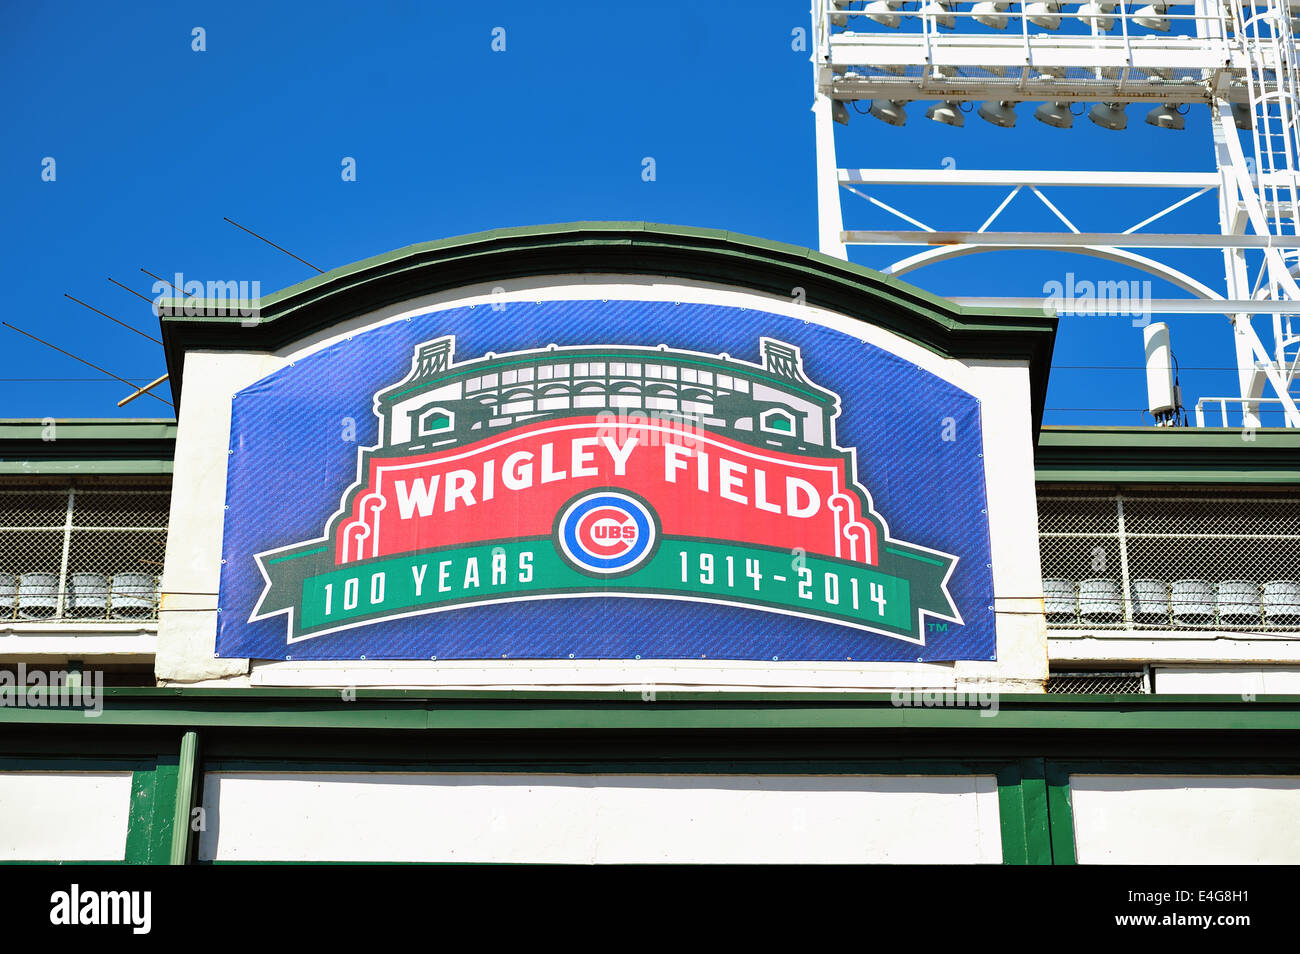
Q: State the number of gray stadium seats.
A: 10